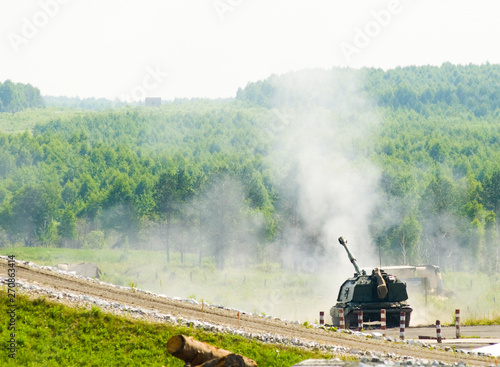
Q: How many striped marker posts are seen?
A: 7